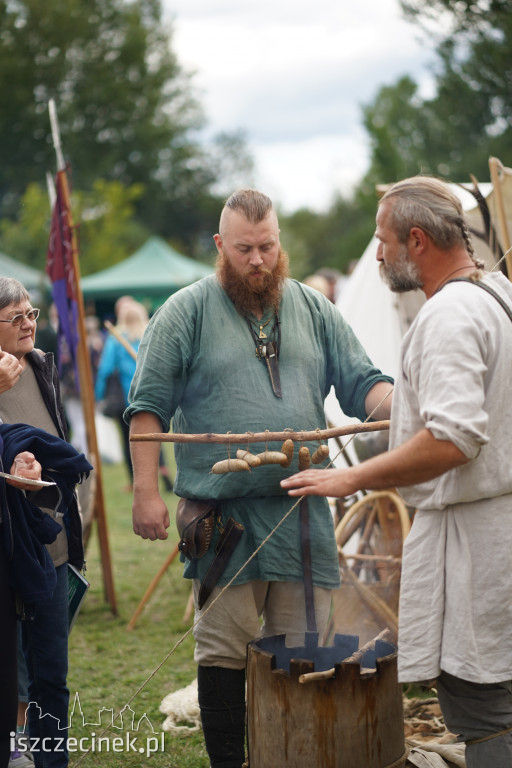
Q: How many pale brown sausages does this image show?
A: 6